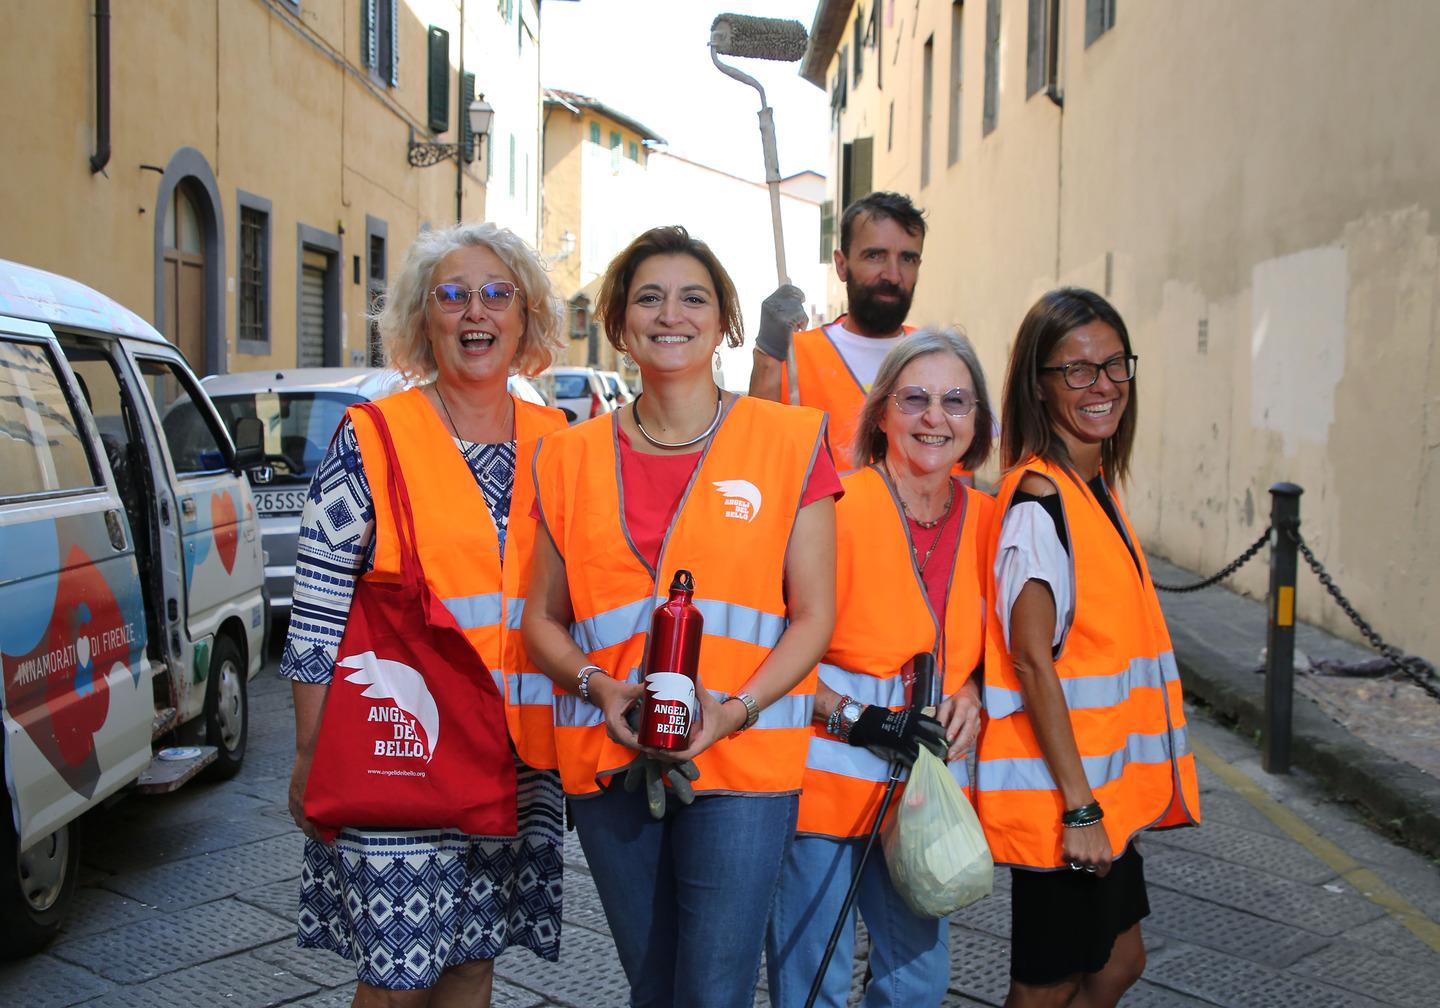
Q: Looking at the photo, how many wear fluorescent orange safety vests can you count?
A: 5